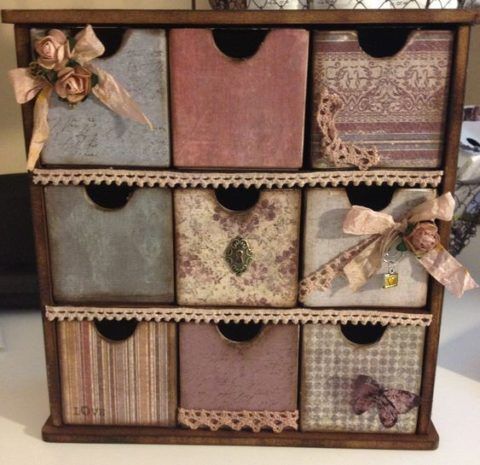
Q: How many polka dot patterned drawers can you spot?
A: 1